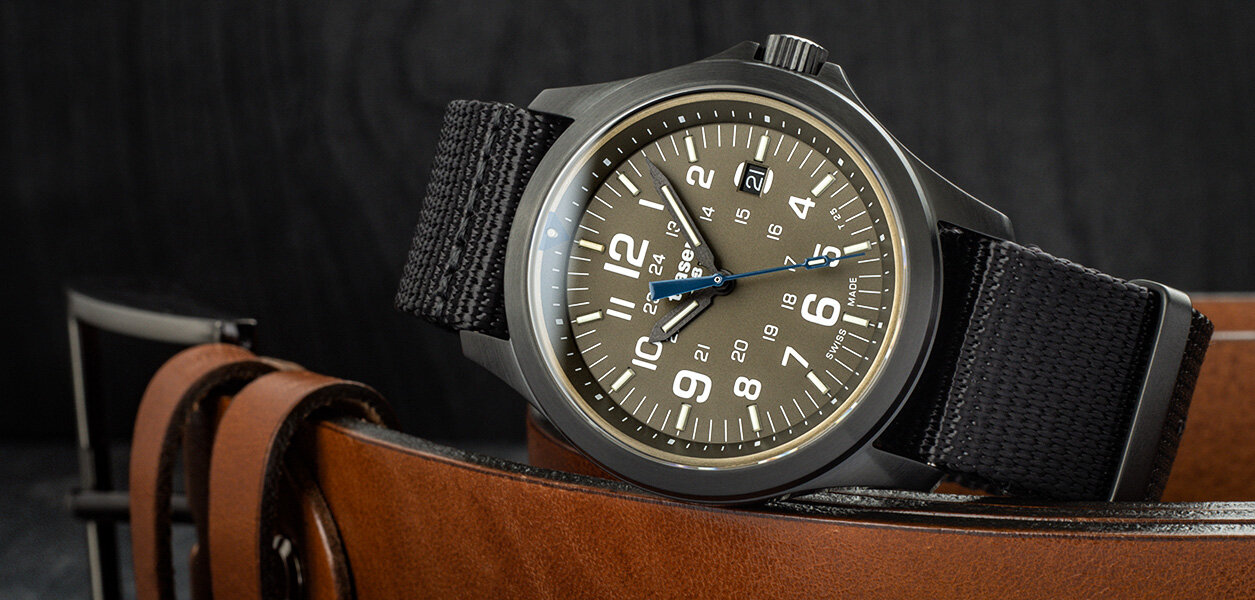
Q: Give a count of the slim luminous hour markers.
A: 12